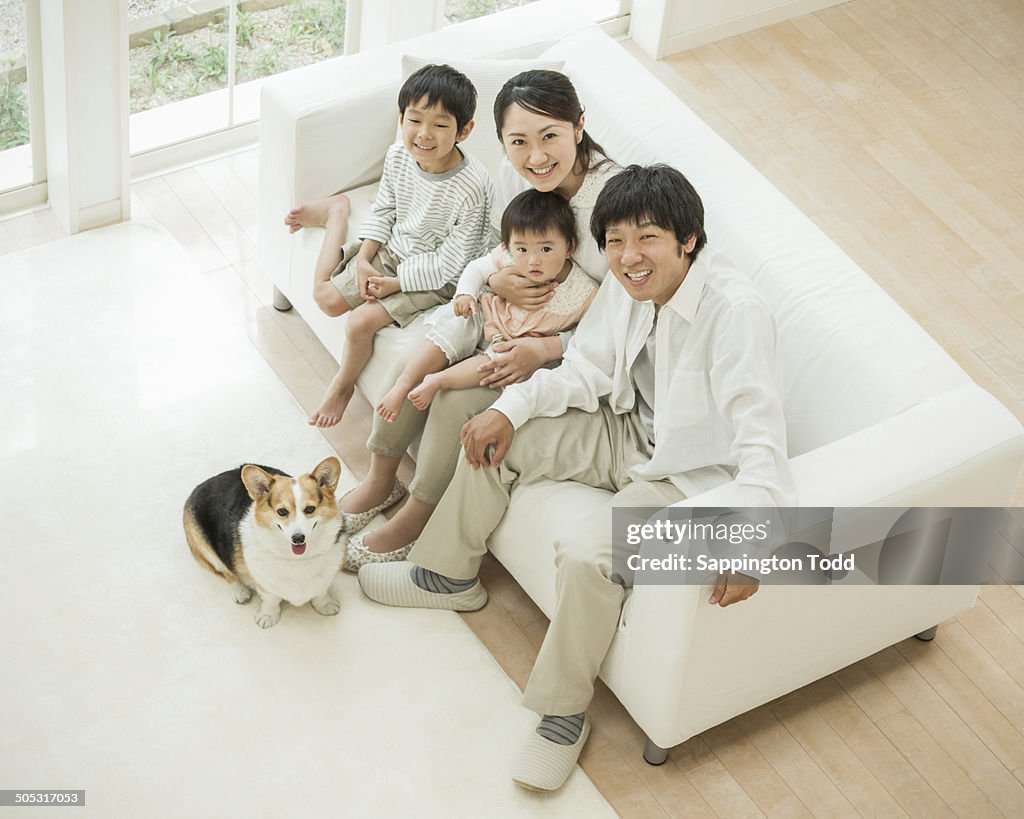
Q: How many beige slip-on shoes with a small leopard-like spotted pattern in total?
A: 2